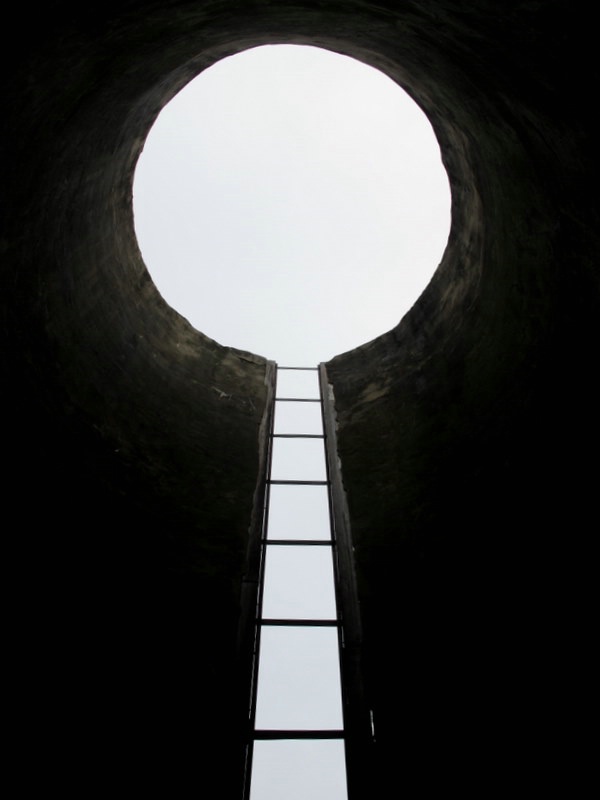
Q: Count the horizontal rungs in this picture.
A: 7